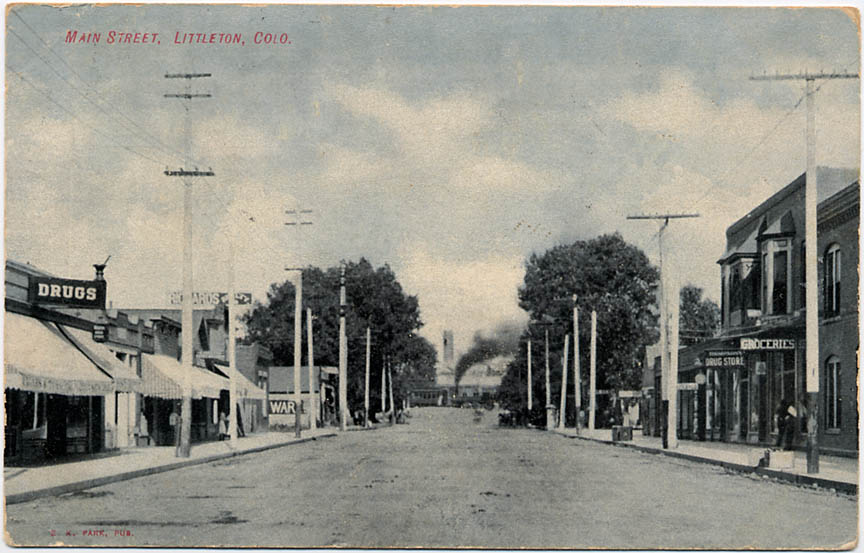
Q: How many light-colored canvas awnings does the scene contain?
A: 4